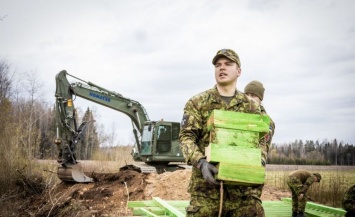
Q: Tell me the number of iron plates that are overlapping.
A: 4